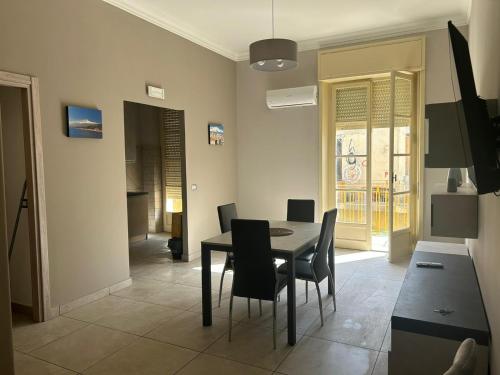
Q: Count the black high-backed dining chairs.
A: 4